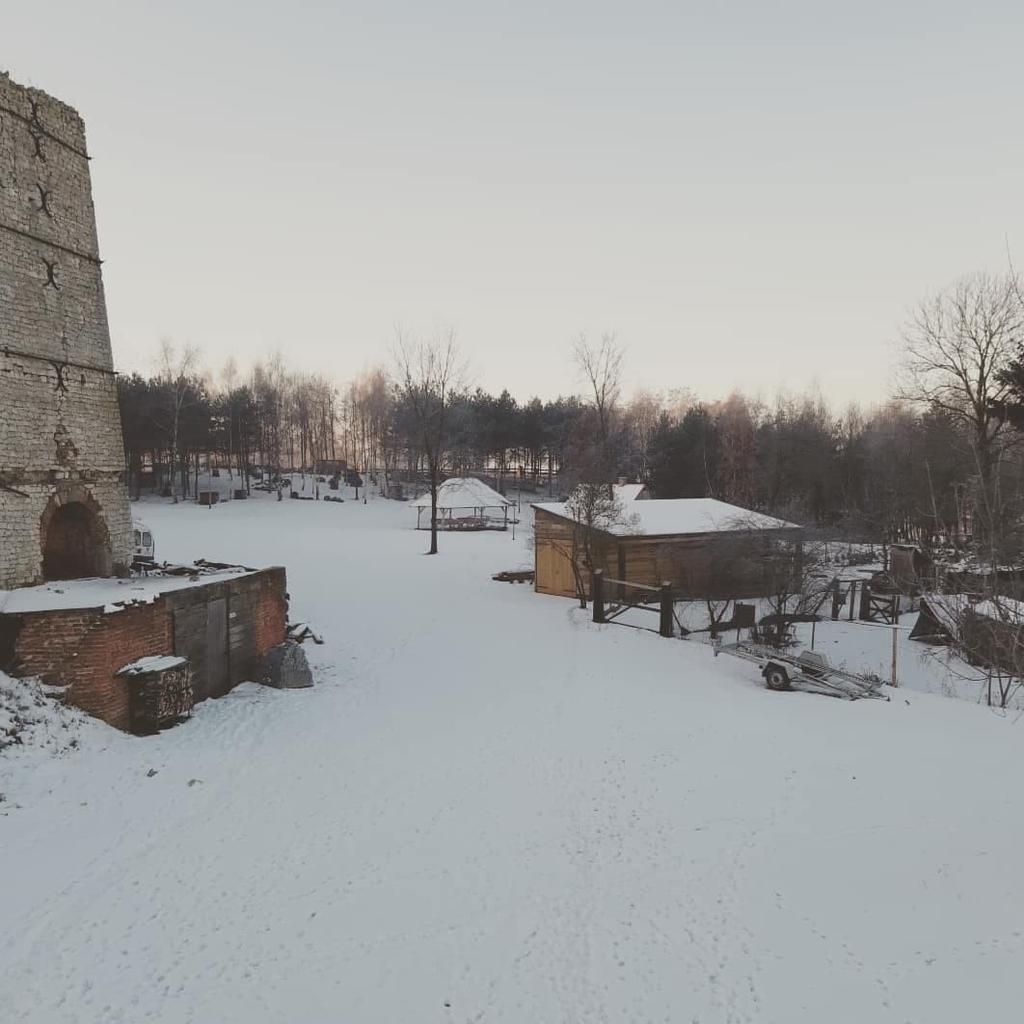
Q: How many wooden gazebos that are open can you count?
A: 1